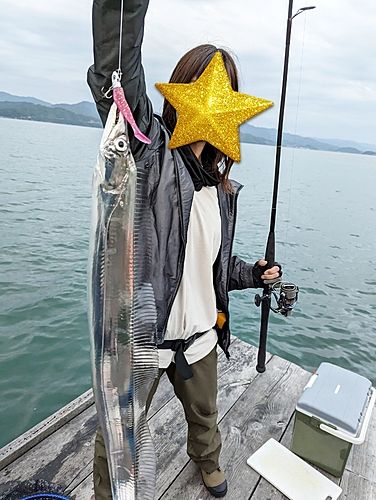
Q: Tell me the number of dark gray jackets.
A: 1